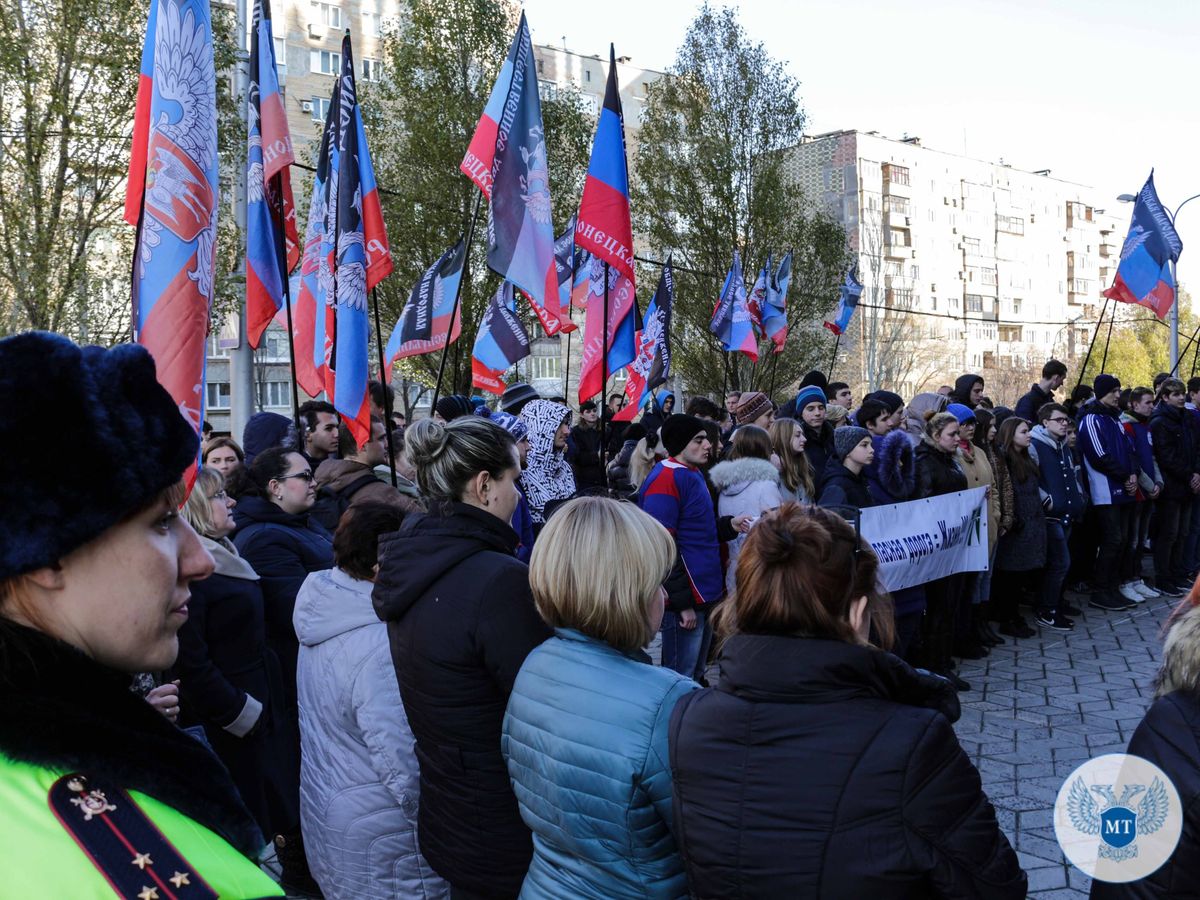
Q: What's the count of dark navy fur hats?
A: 1